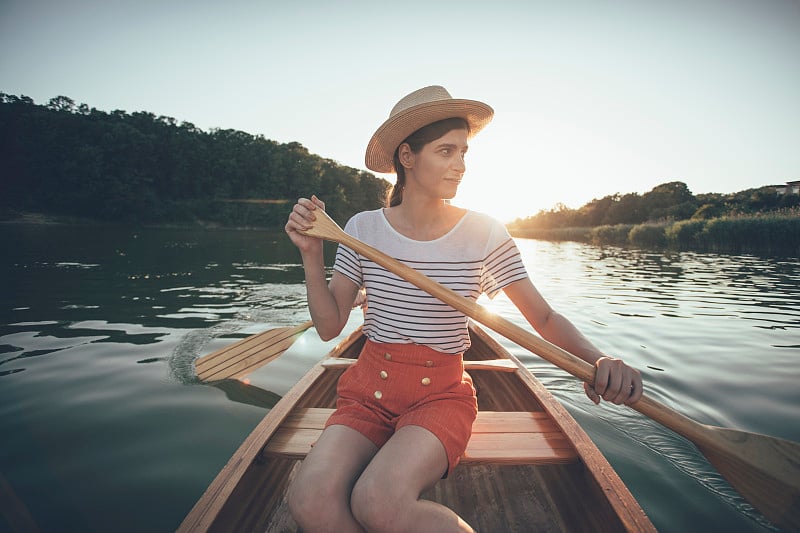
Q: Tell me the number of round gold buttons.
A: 5